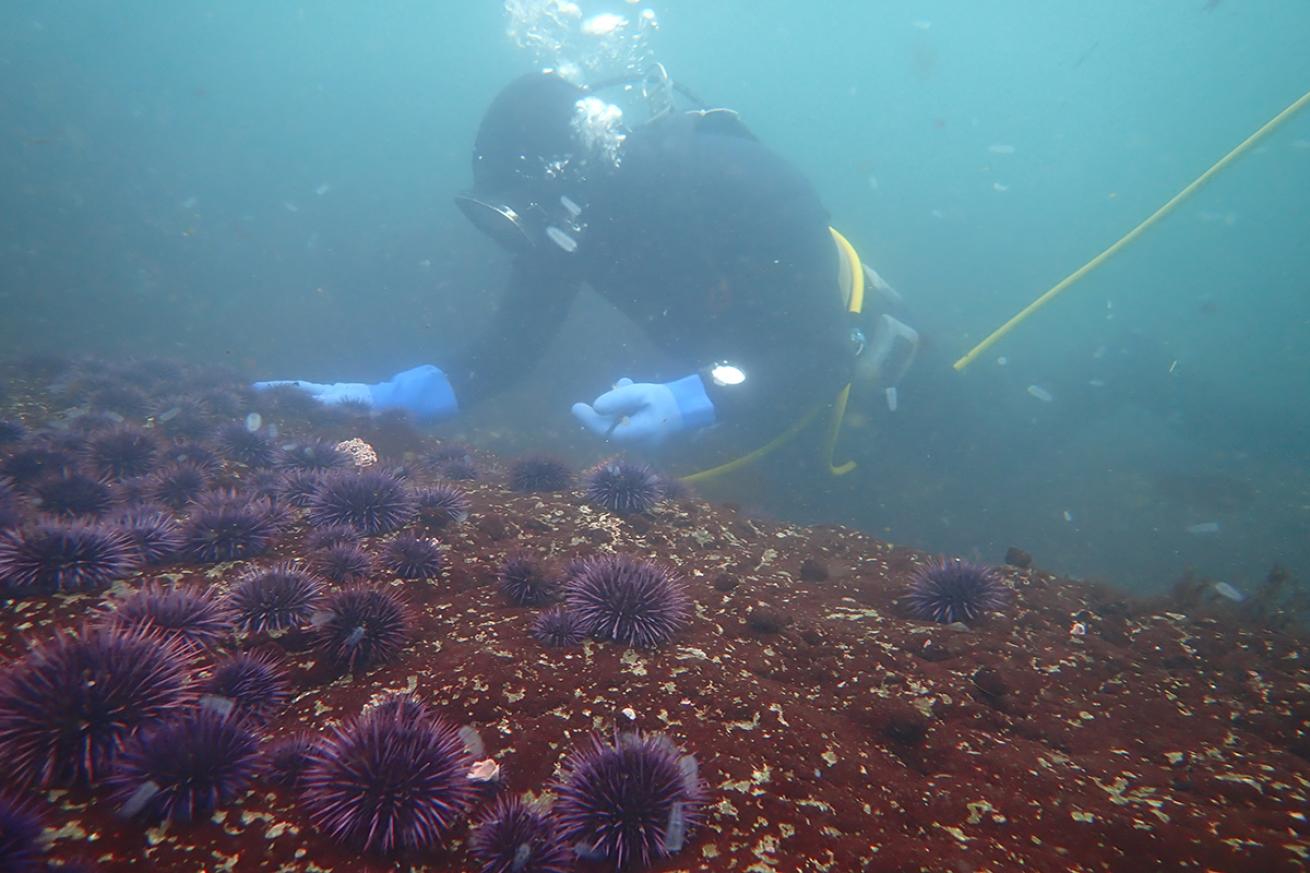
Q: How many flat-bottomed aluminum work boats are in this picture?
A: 0